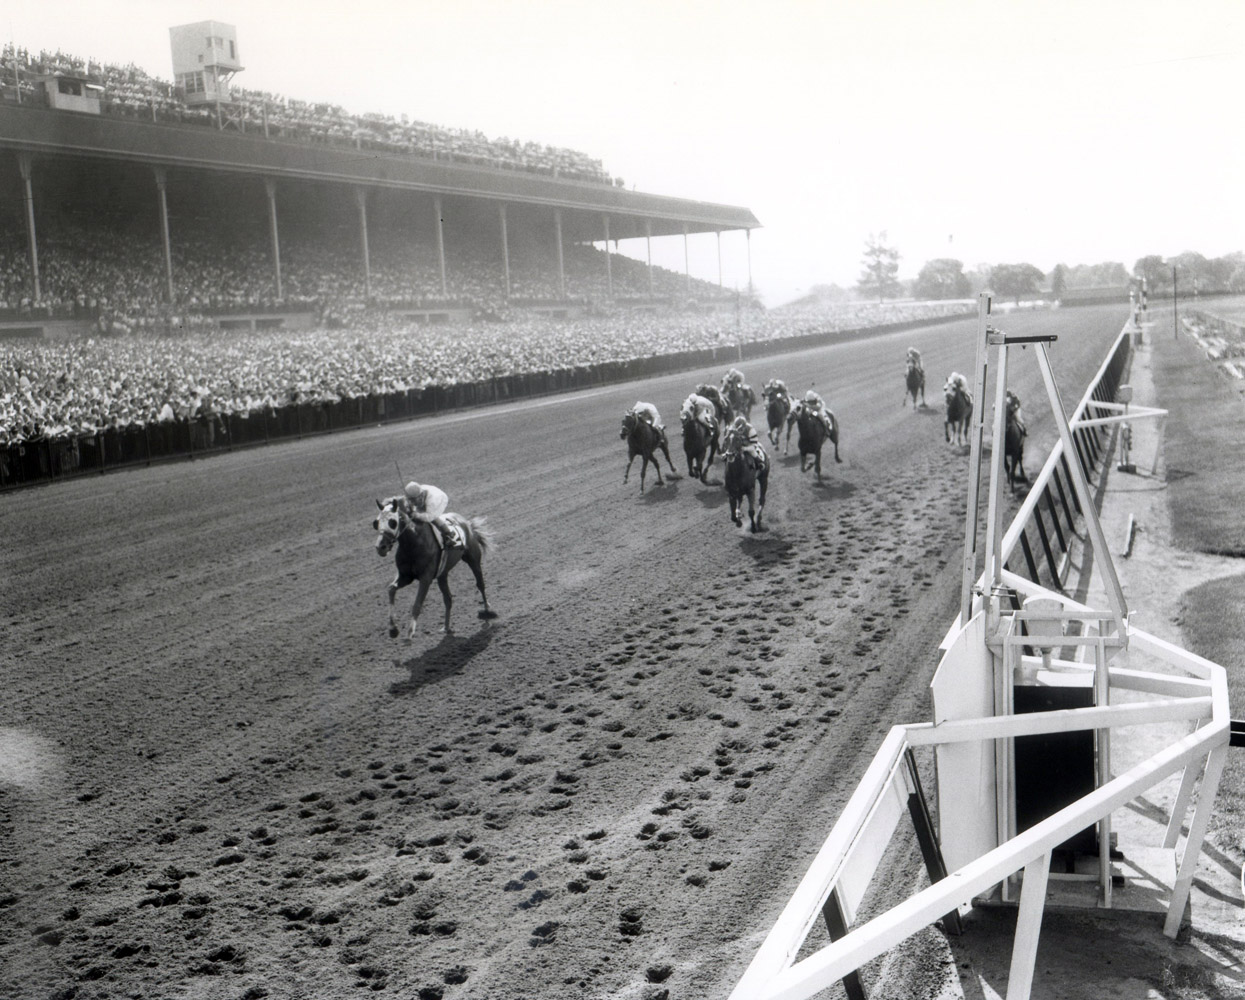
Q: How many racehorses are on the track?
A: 11